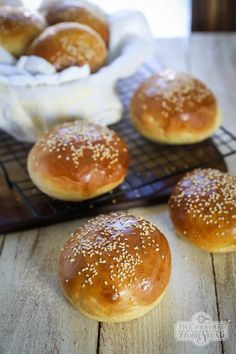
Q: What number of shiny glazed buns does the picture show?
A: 7